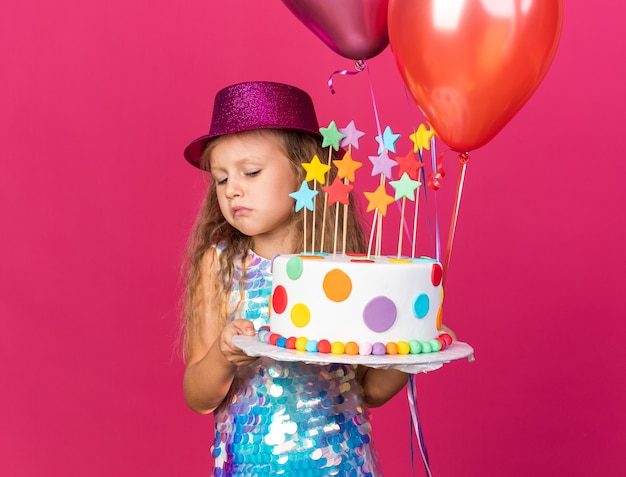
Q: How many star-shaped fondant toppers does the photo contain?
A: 12